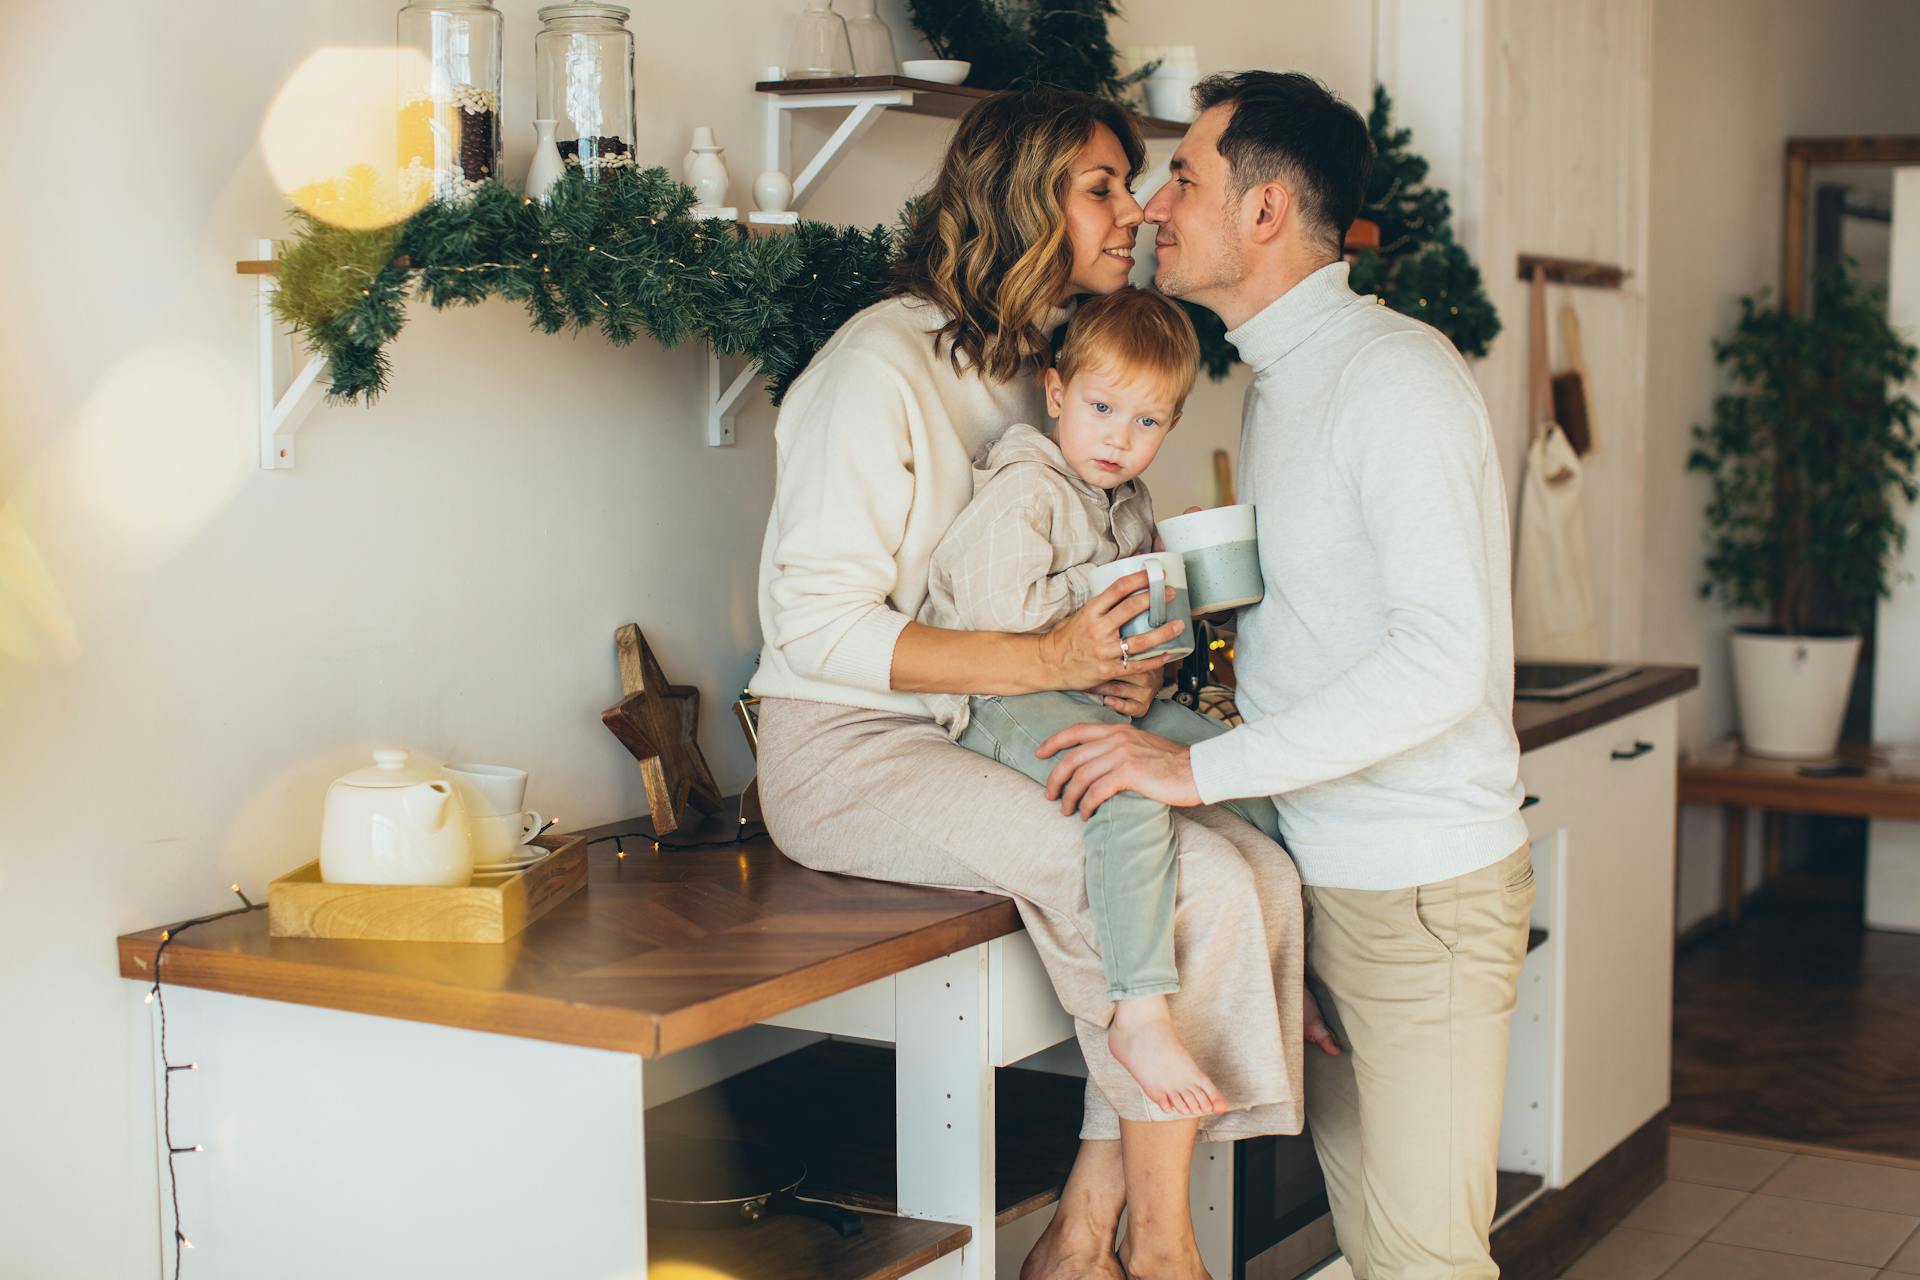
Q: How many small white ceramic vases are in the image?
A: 3